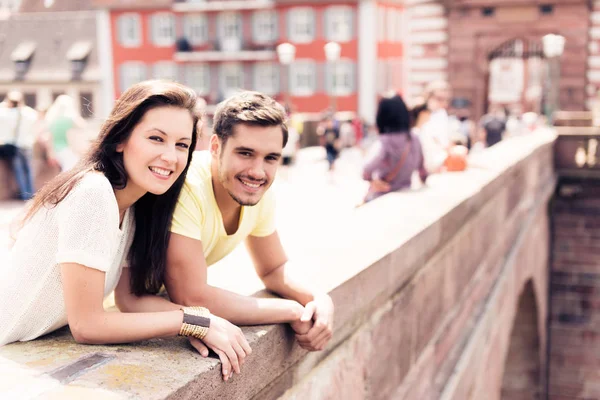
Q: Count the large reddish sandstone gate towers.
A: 1